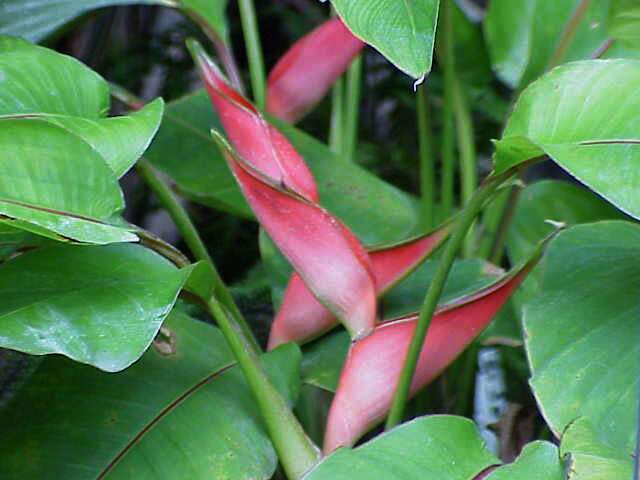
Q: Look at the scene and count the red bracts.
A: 5